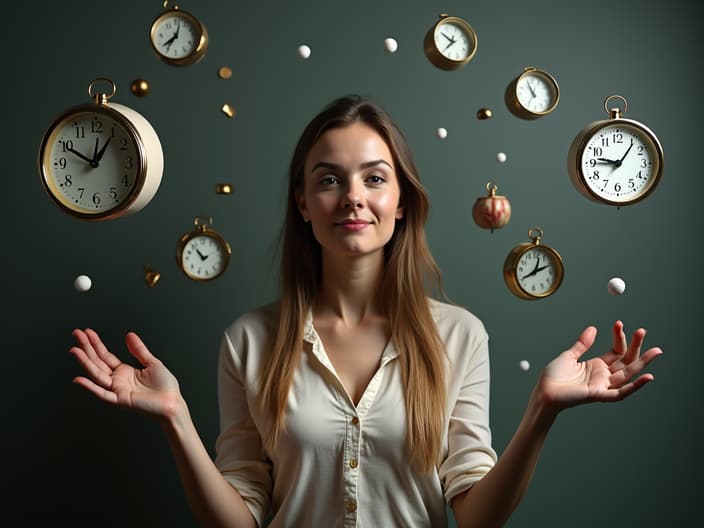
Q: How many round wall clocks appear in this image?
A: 7